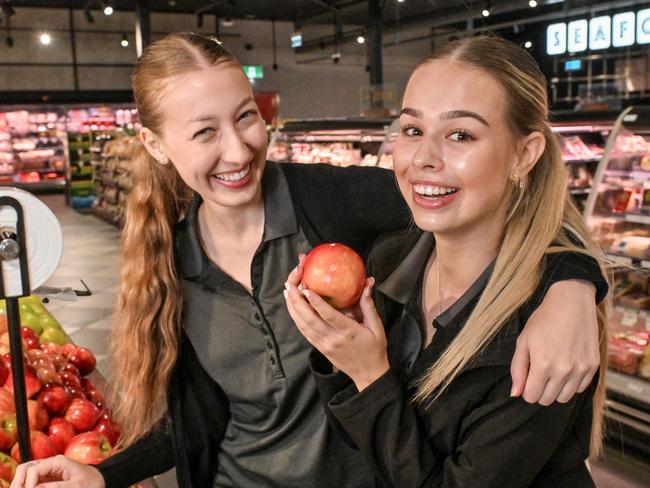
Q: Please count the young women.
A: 2